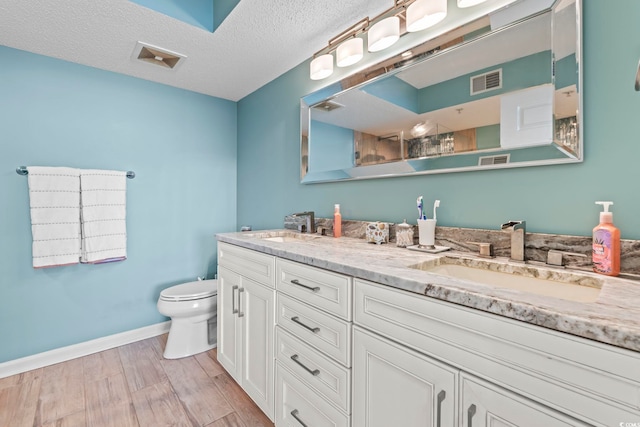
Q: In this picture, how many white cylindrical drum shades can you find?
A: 5